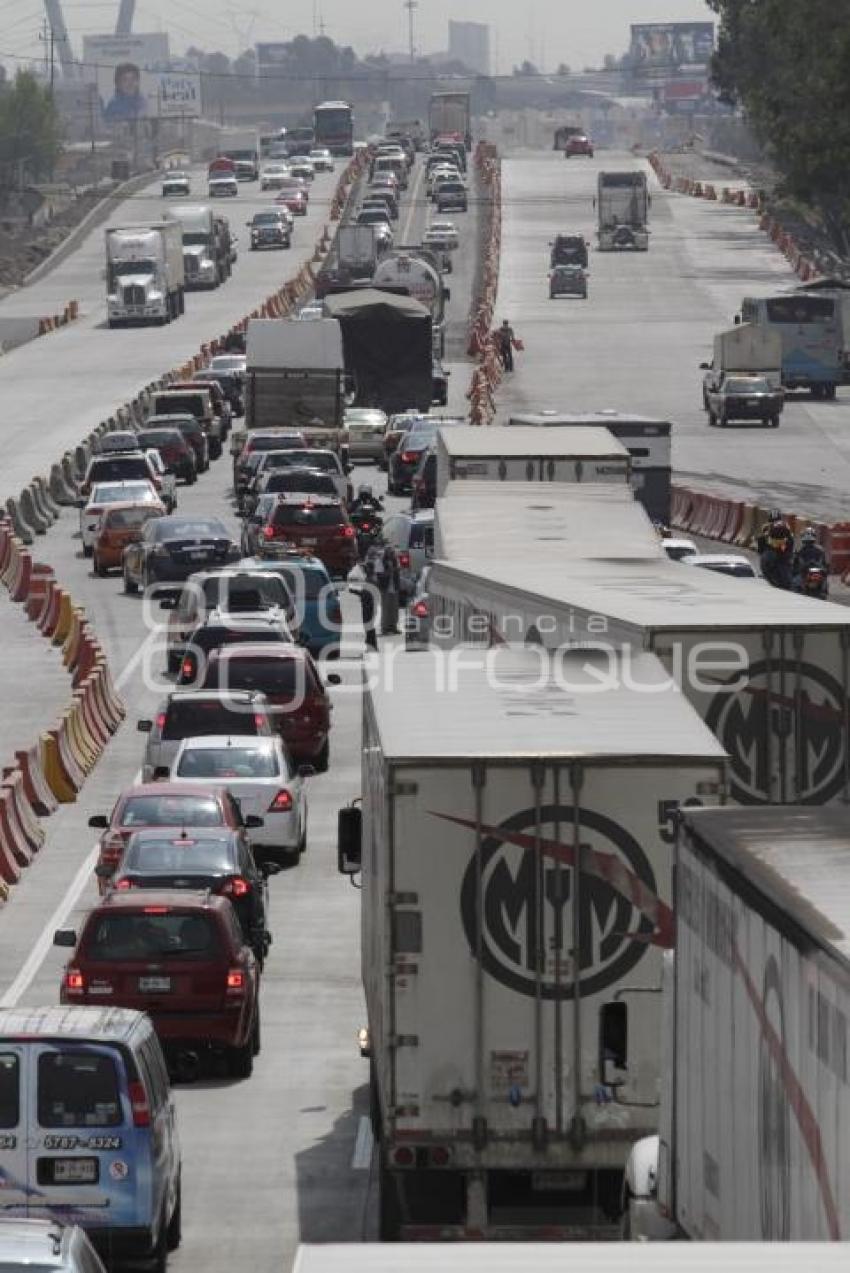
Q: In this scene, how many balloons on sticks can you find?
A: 0